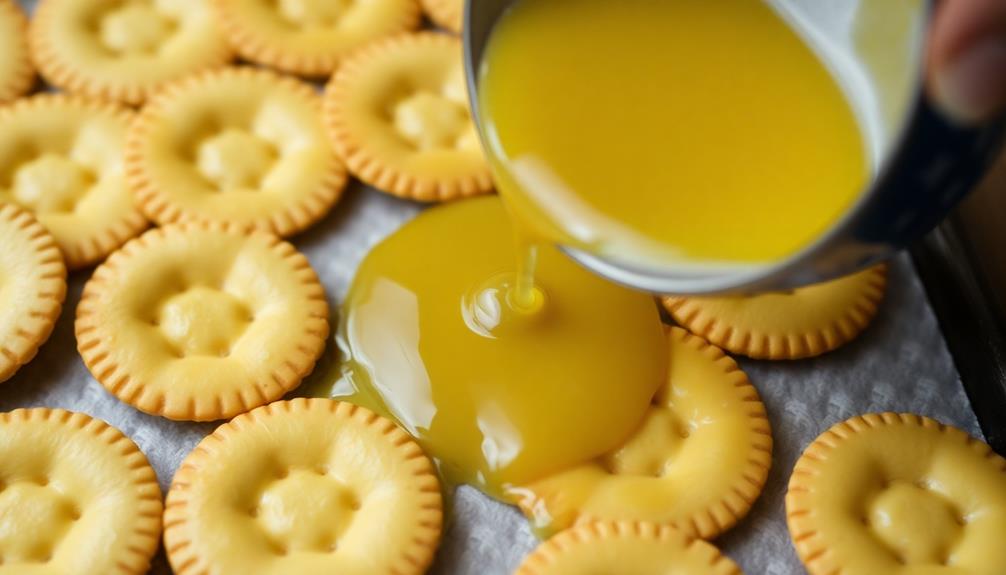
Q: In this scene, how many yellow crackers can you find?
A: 15